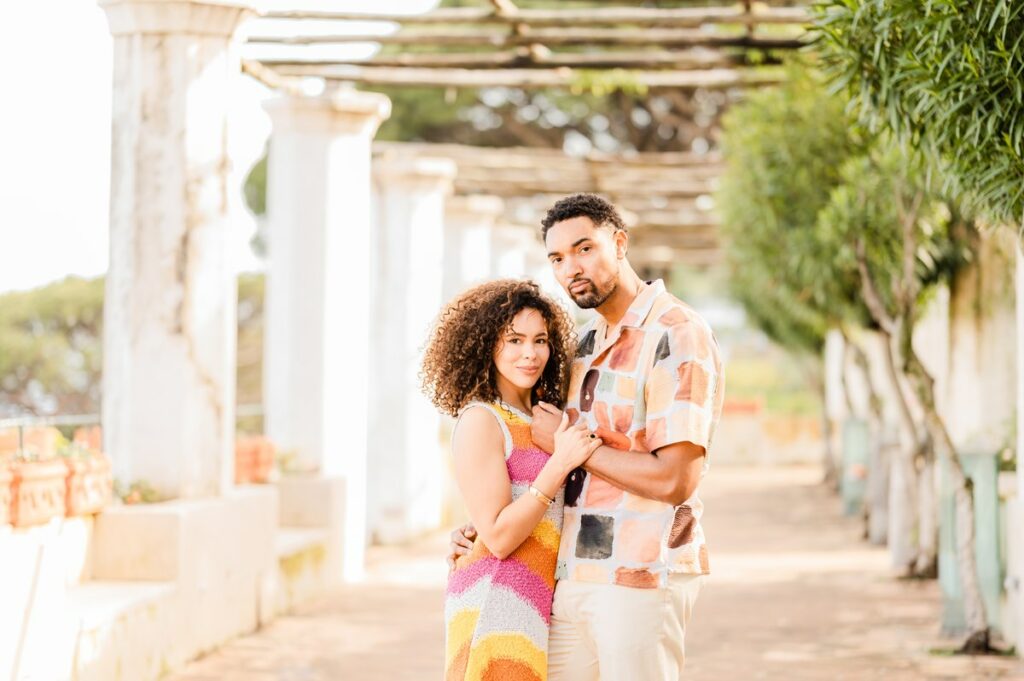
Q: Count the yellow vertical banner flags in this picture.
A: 0